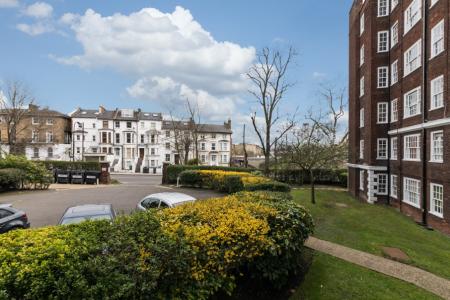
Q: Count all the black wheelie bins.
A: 3